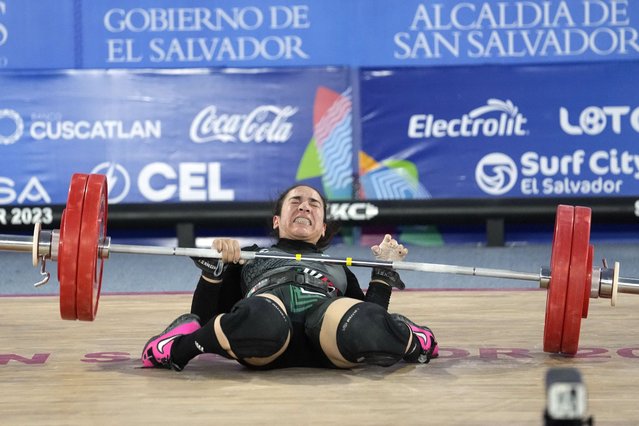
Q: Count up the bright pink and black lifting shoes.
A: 2